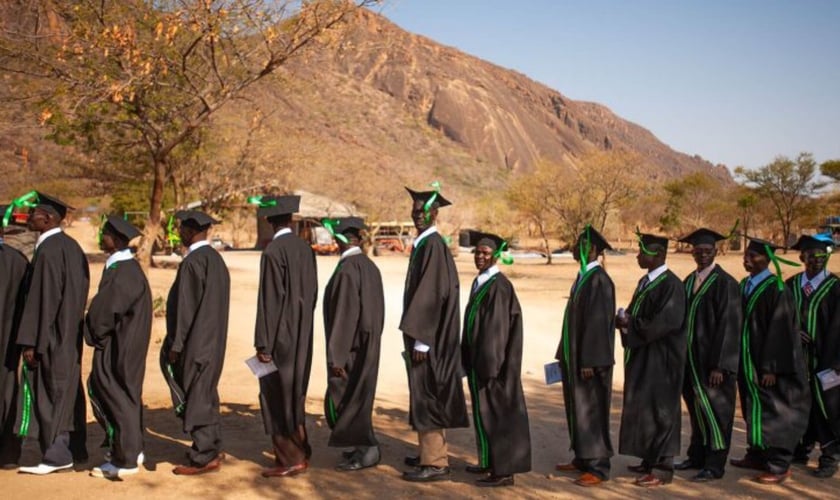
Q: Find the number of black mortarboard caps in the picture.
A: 13